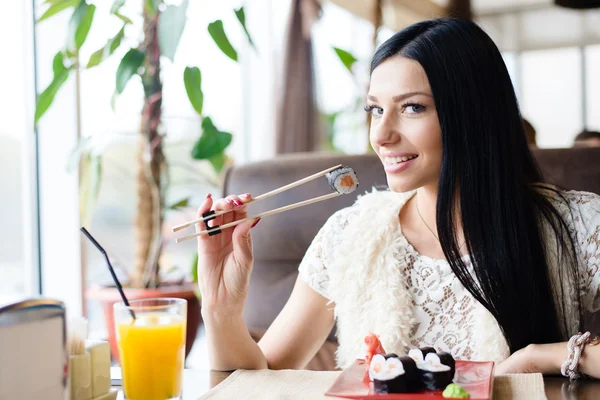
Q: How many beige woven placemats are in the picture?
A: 1